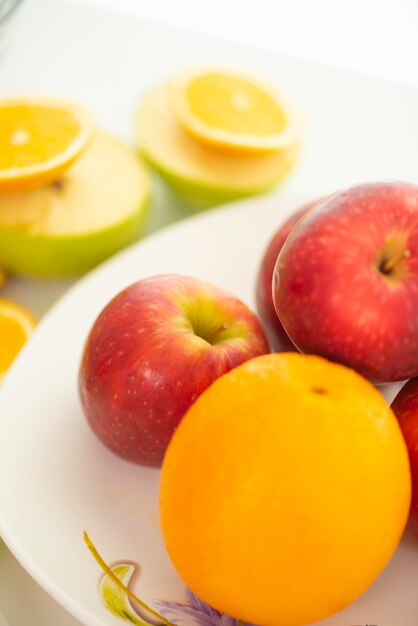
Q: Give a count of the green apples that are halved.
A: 2